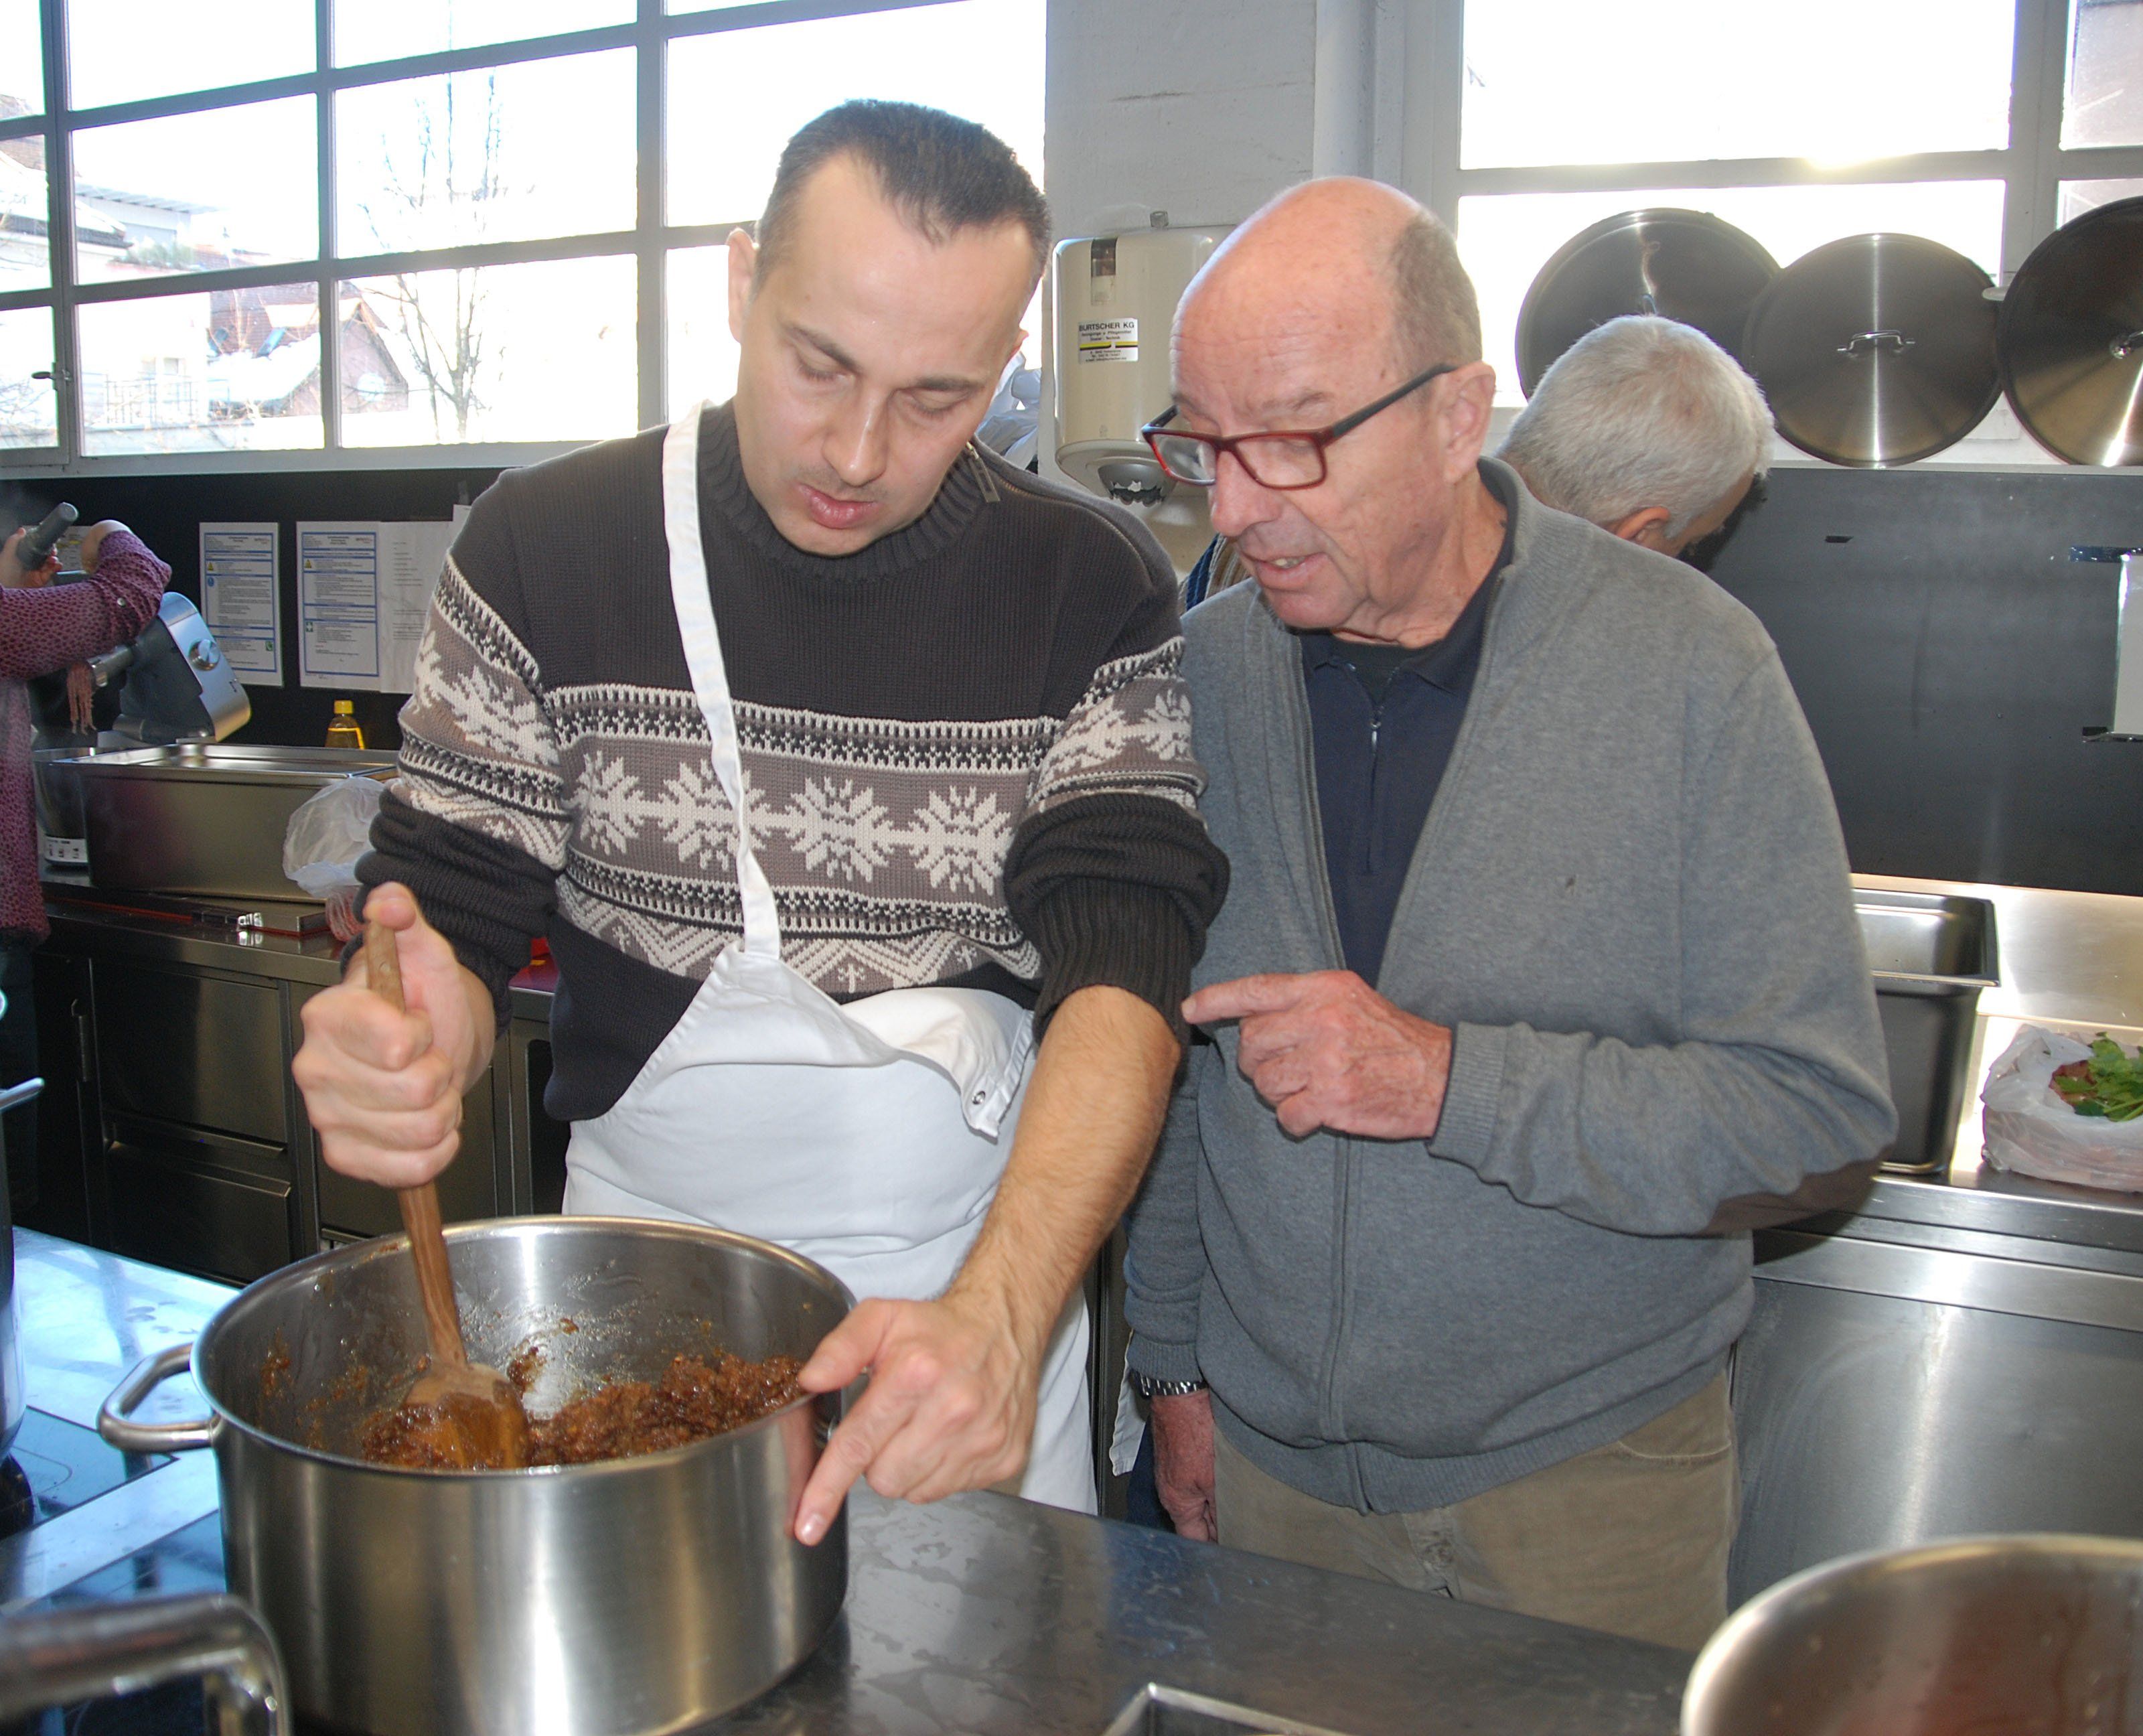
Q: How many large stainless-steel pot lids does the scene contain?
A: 3